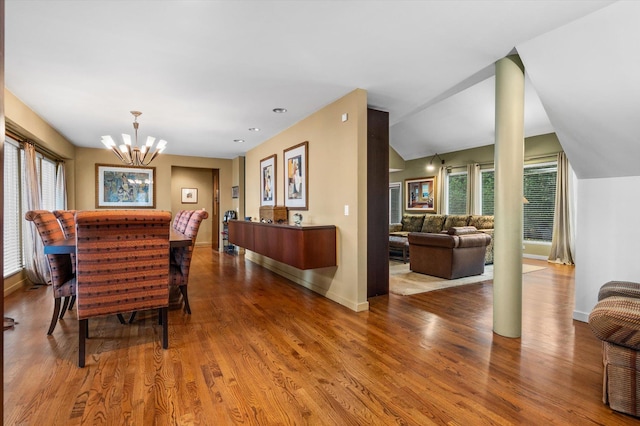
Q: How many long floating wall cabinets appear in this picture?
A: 1